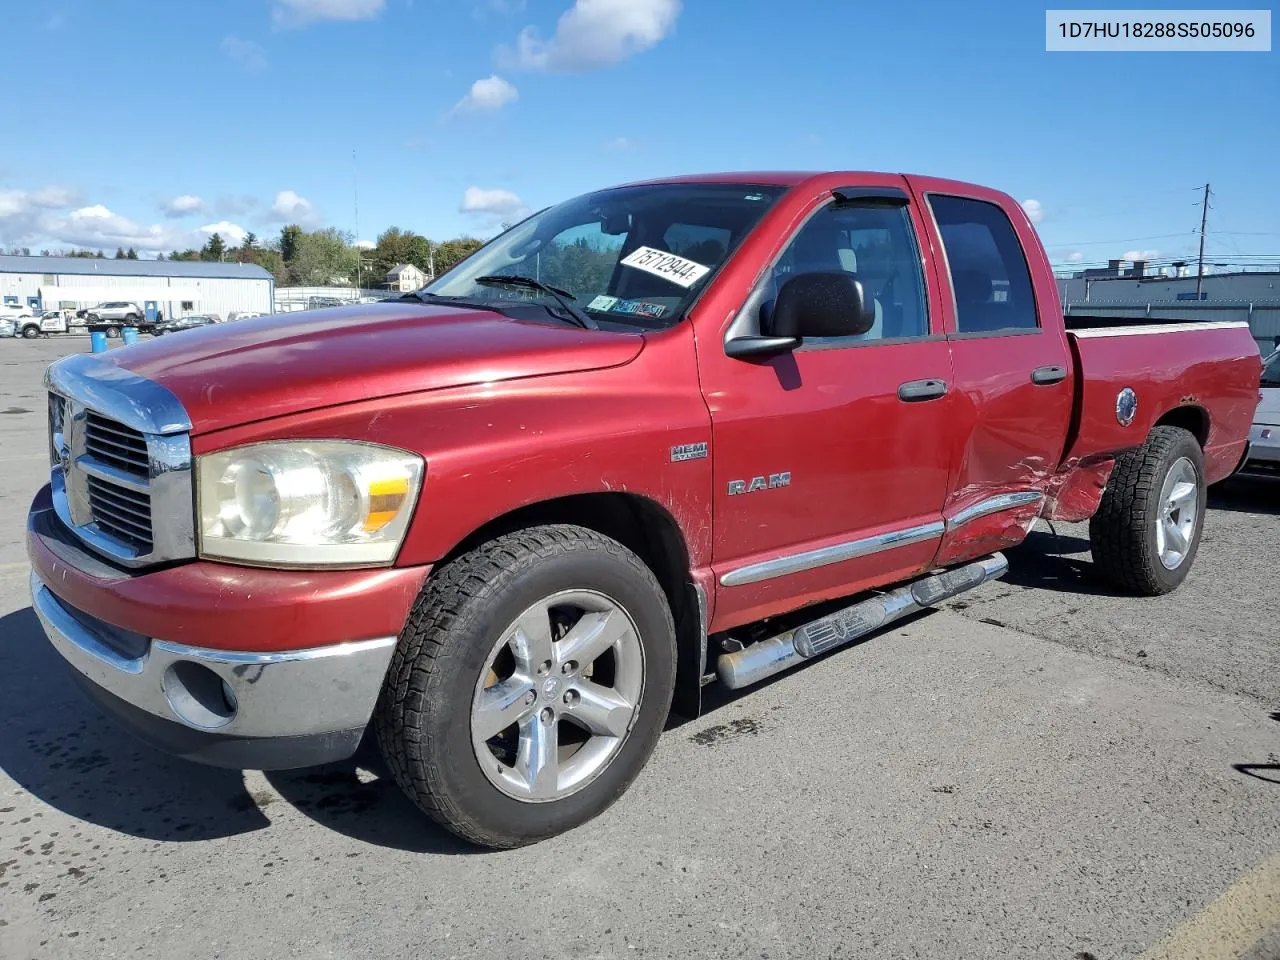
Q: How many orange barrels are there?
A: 0